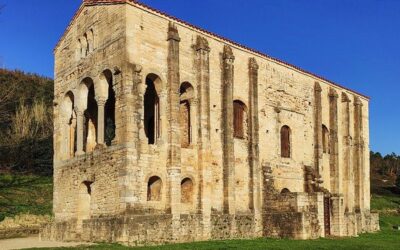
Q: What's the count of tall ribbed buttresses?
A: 8